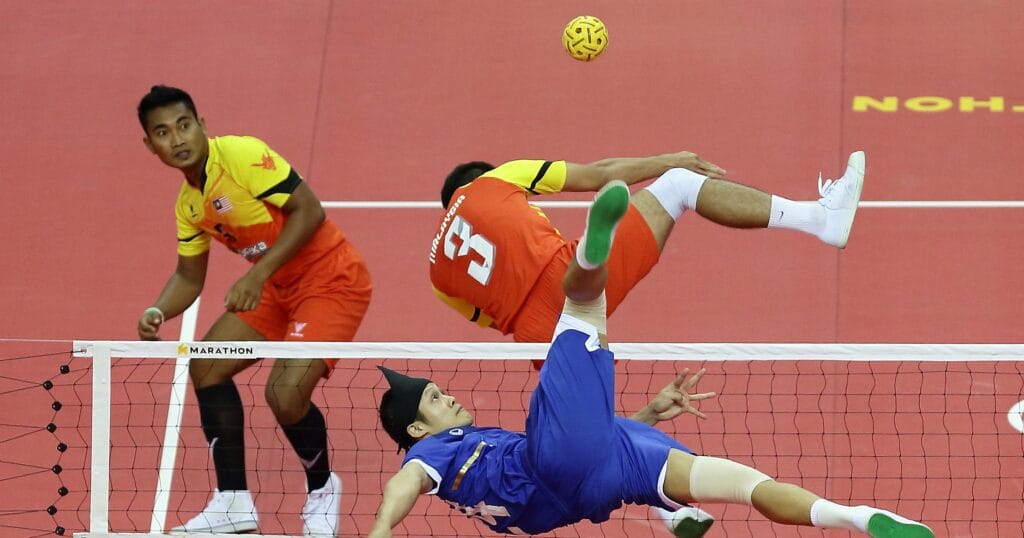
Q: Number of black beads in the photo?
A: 9